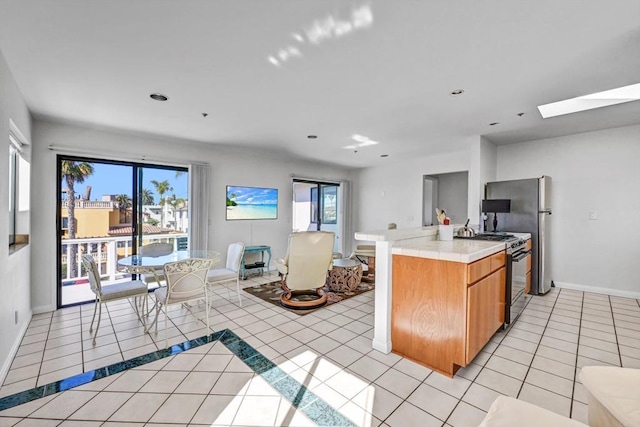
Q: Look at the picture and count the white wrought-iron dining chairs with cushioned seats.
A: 4